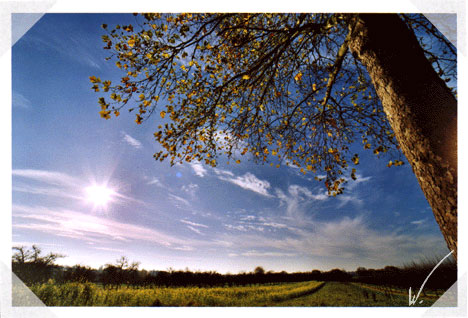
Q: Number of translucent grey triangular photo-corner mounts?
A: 4